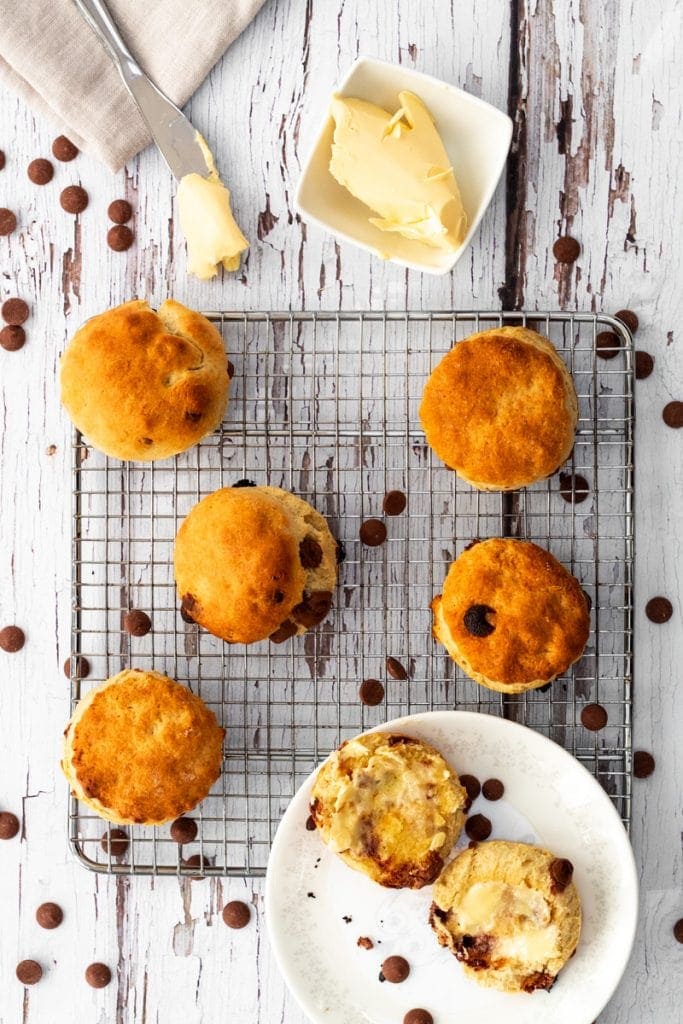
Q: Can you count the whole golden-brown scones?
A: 5